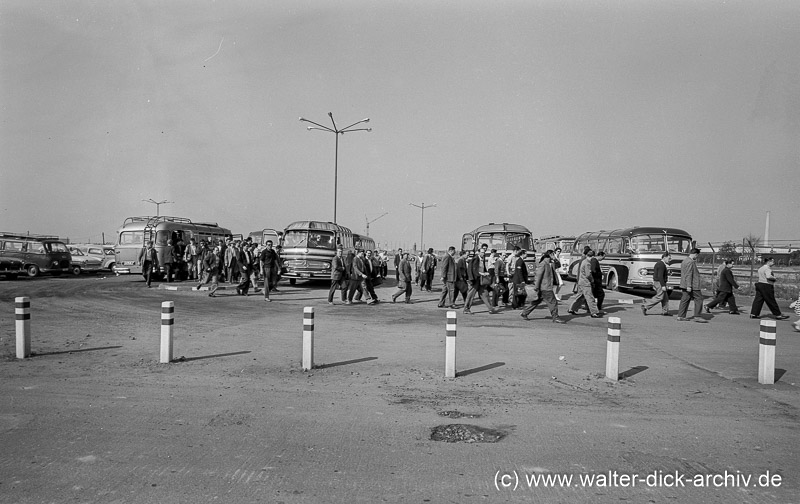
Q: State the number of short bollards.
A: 6